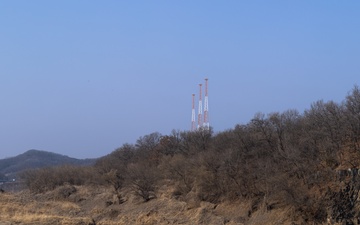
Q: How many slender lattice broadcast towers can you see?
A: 3